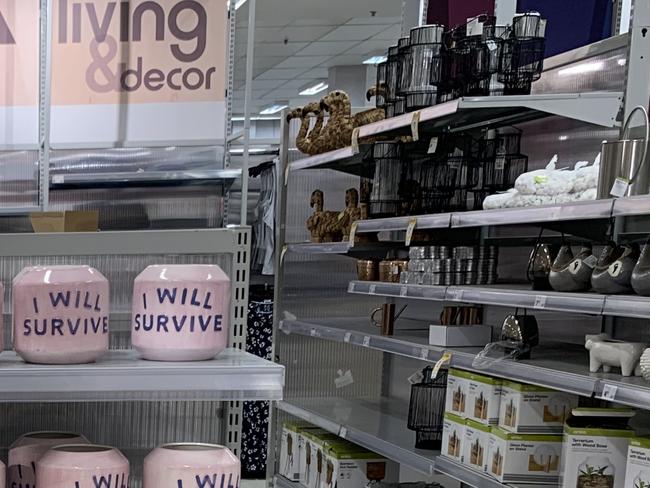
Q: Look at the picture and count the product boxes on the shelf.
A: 12